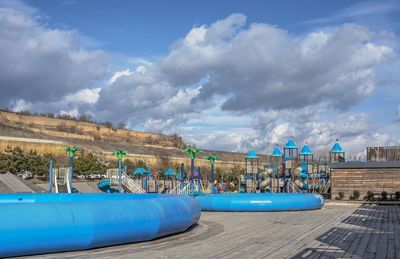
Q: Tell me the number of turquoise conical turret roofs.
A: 5